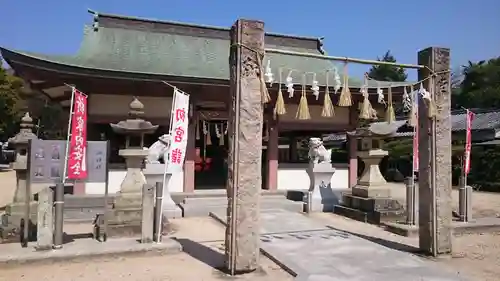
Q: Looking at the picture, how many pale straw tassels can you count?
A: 9